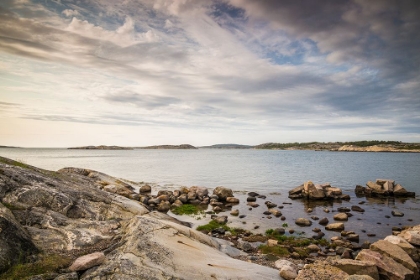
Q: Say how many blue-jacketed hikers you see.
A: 0